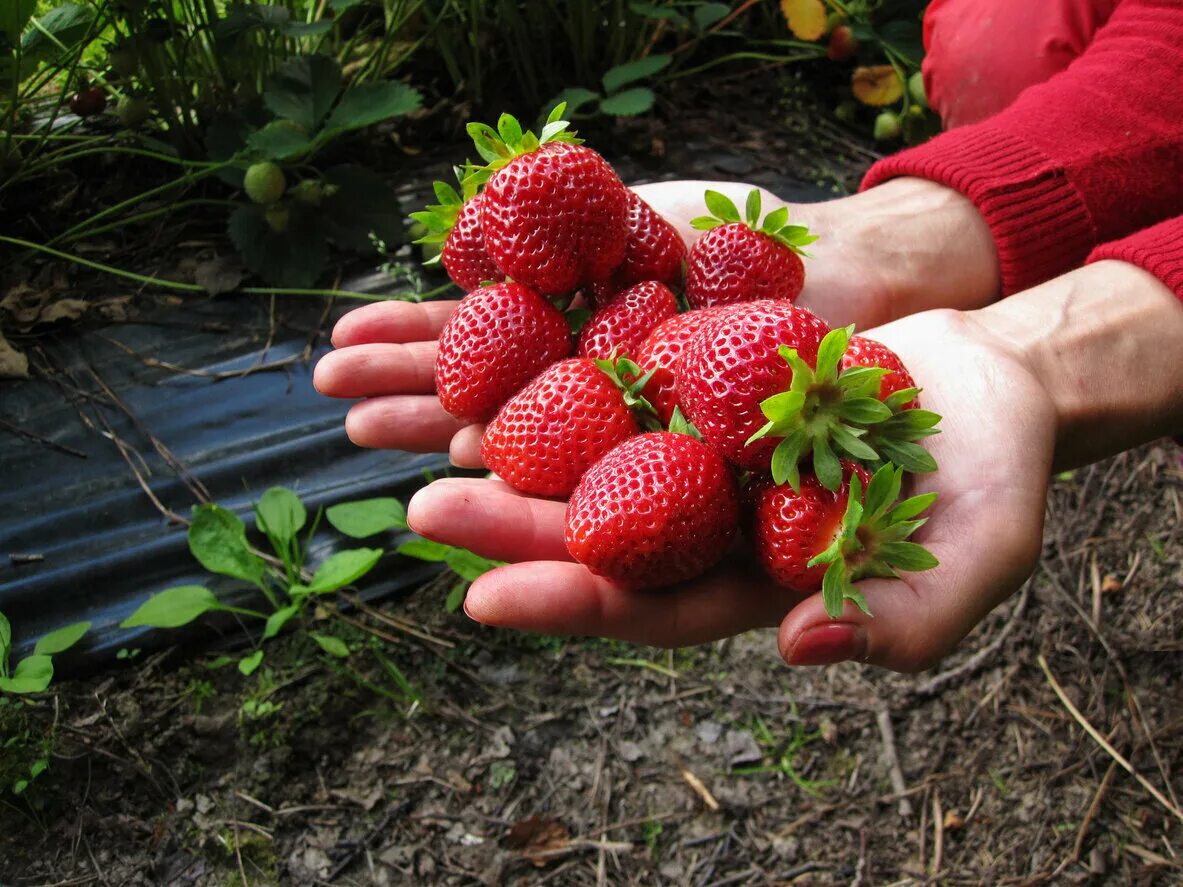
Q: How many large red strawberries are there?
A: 12